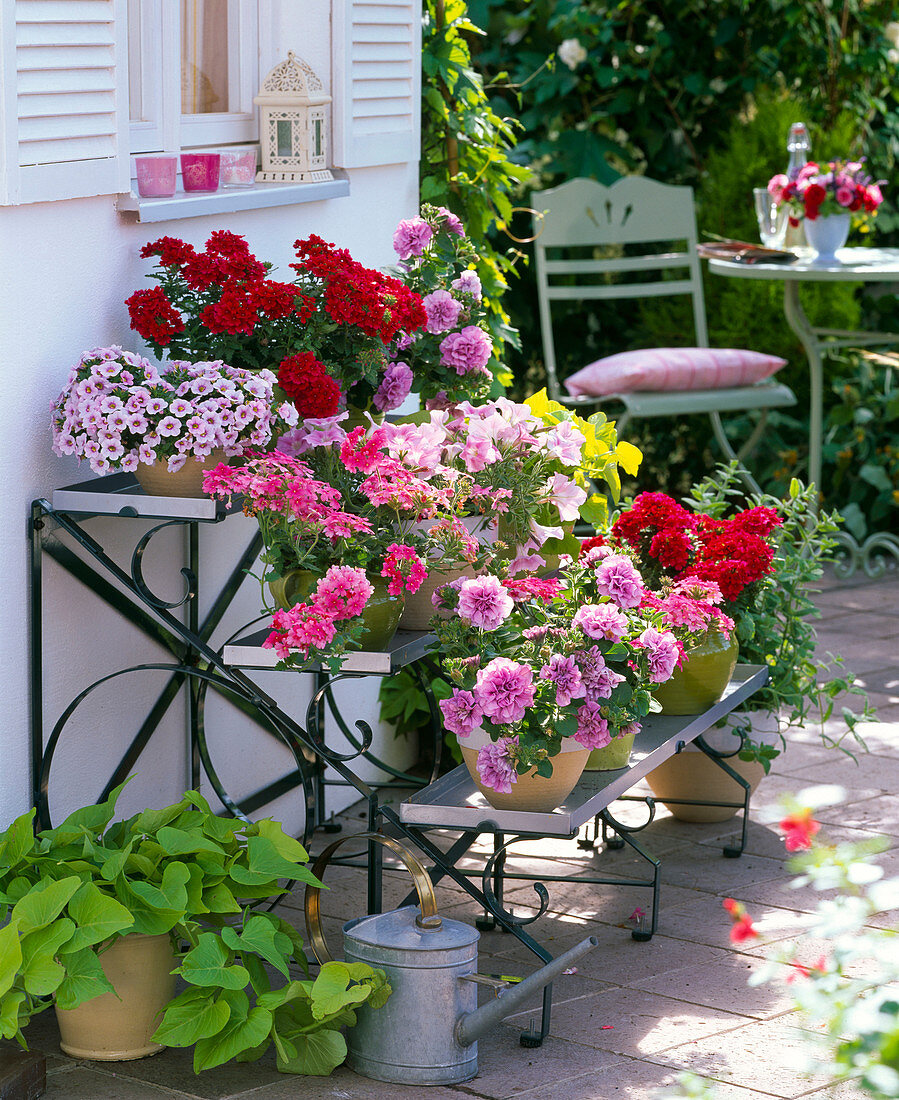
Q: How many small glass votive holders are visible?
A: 3